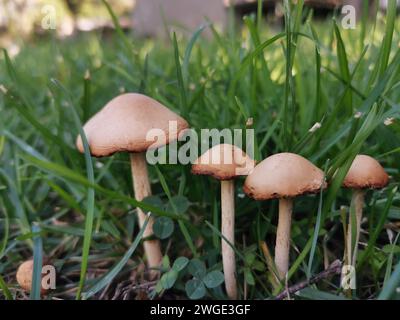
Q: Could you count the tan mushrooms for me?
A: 5